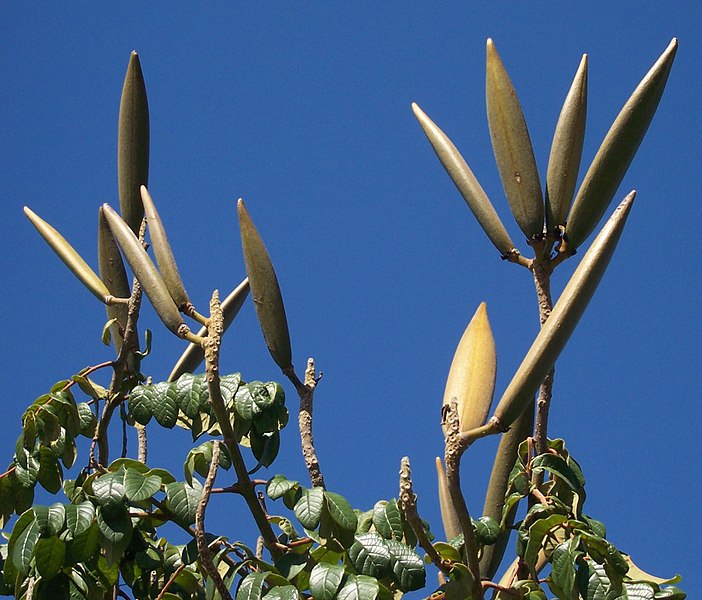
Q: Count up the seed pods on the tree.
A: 15